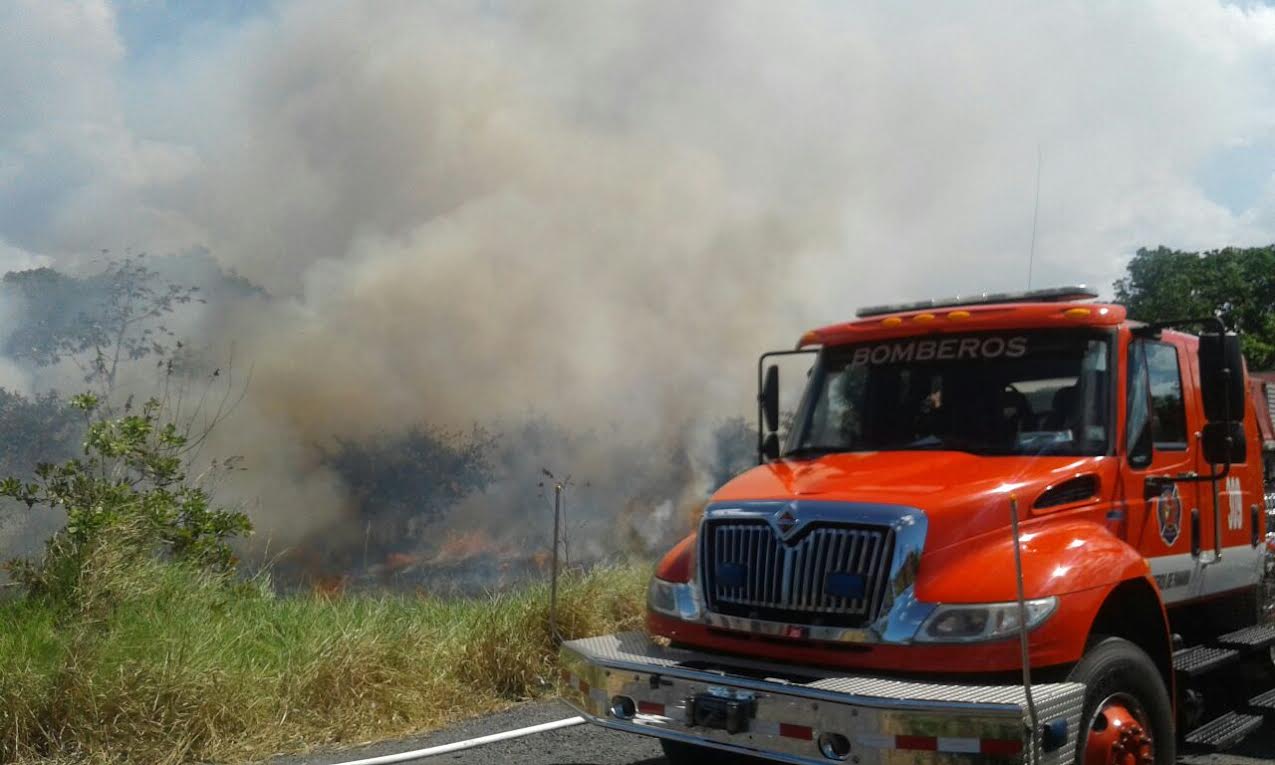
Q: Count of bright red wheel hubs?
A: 1